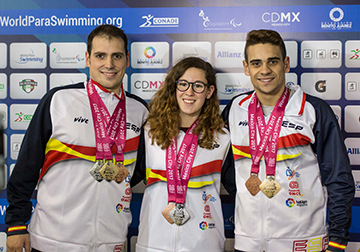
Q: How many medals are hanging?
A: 7